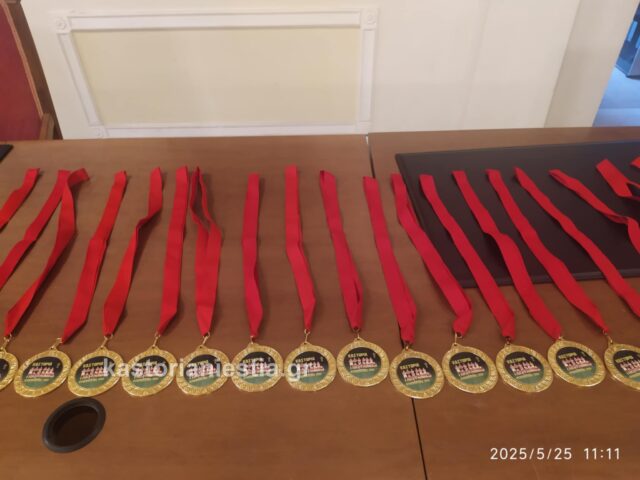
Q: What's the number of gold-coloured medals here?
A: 13